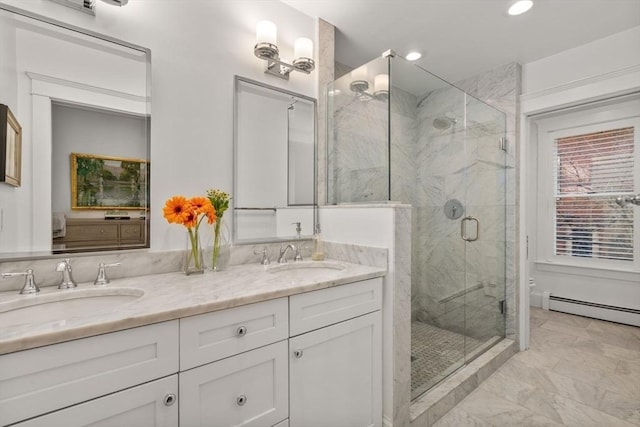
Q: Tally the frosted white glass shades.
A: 2